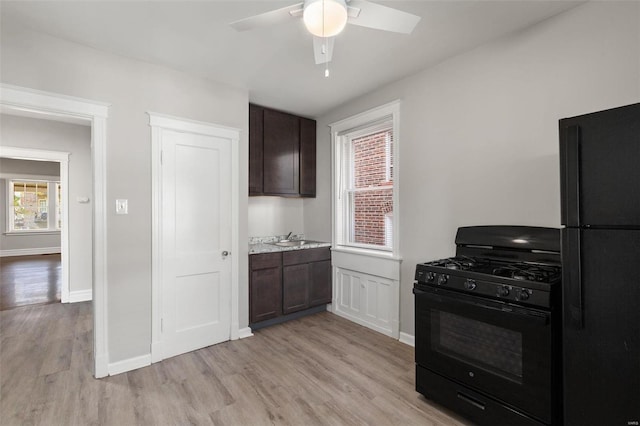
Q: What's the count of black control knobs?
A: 5